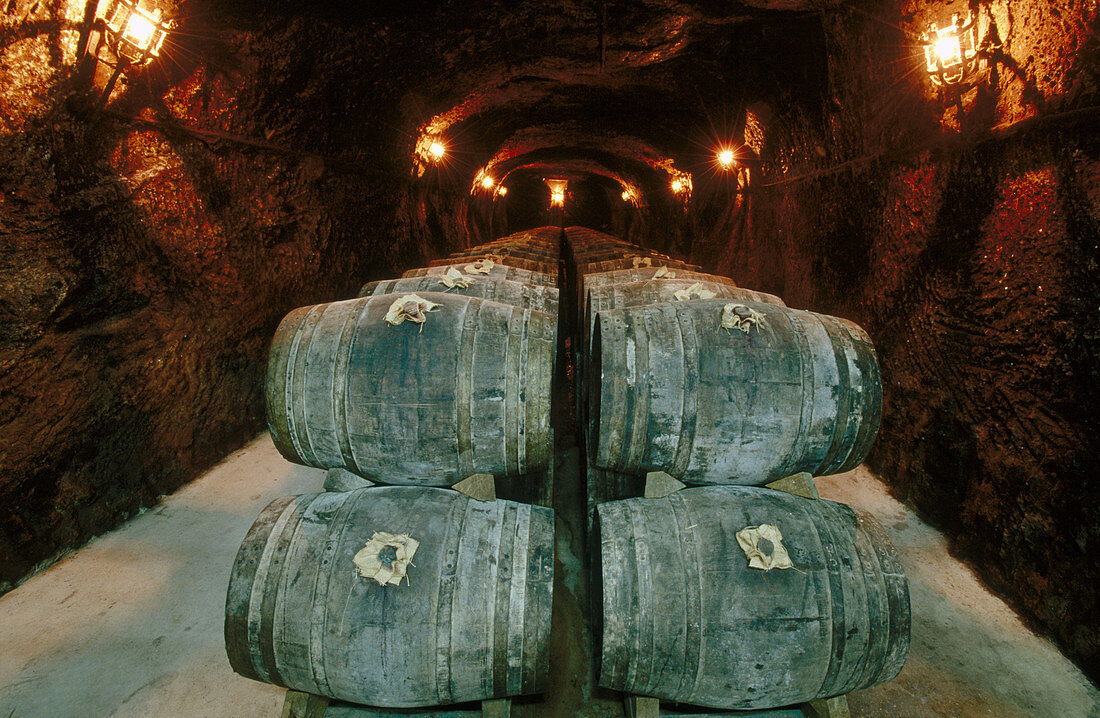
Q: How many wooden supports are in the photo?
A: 8